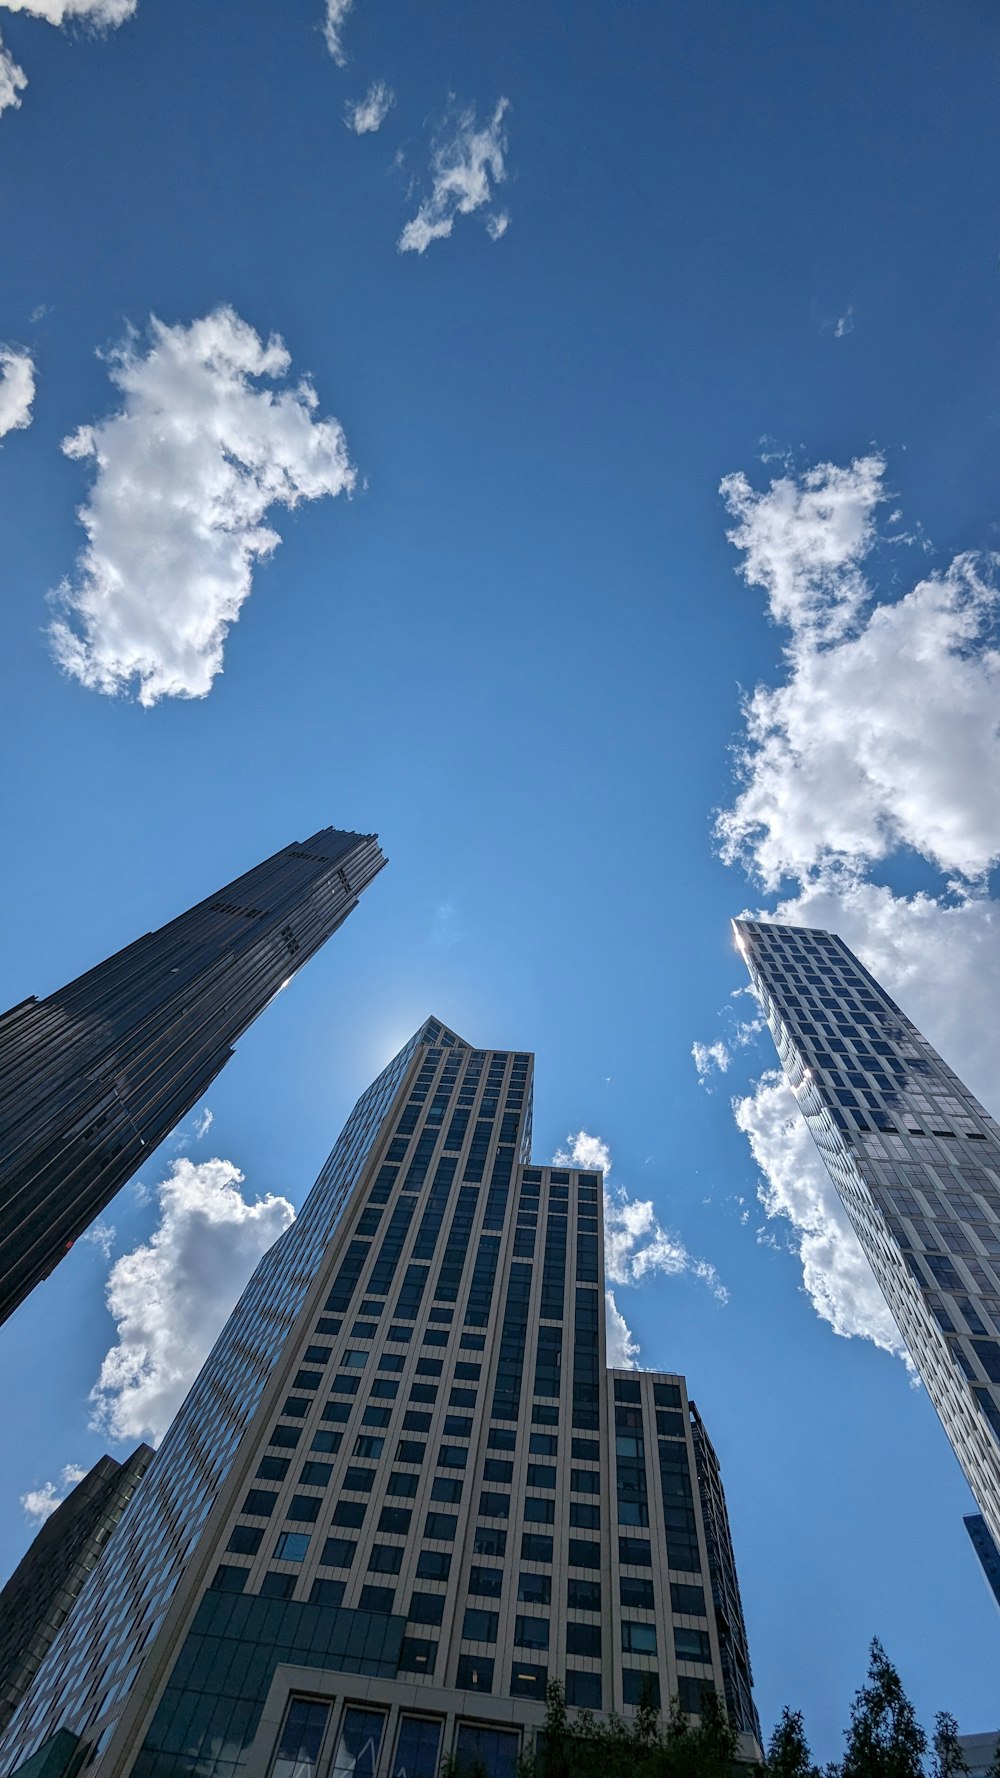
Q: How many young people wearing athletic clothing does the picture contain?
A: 0